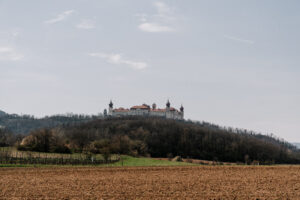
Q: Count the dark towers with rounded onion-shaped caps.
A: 3